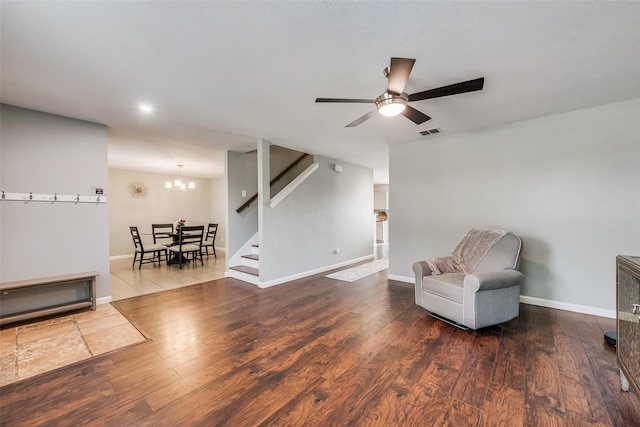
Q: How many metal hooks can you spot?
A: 5